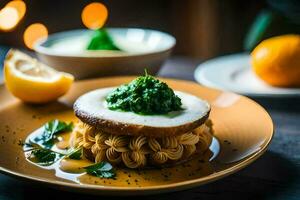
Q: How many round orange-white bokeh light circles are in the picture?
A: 4